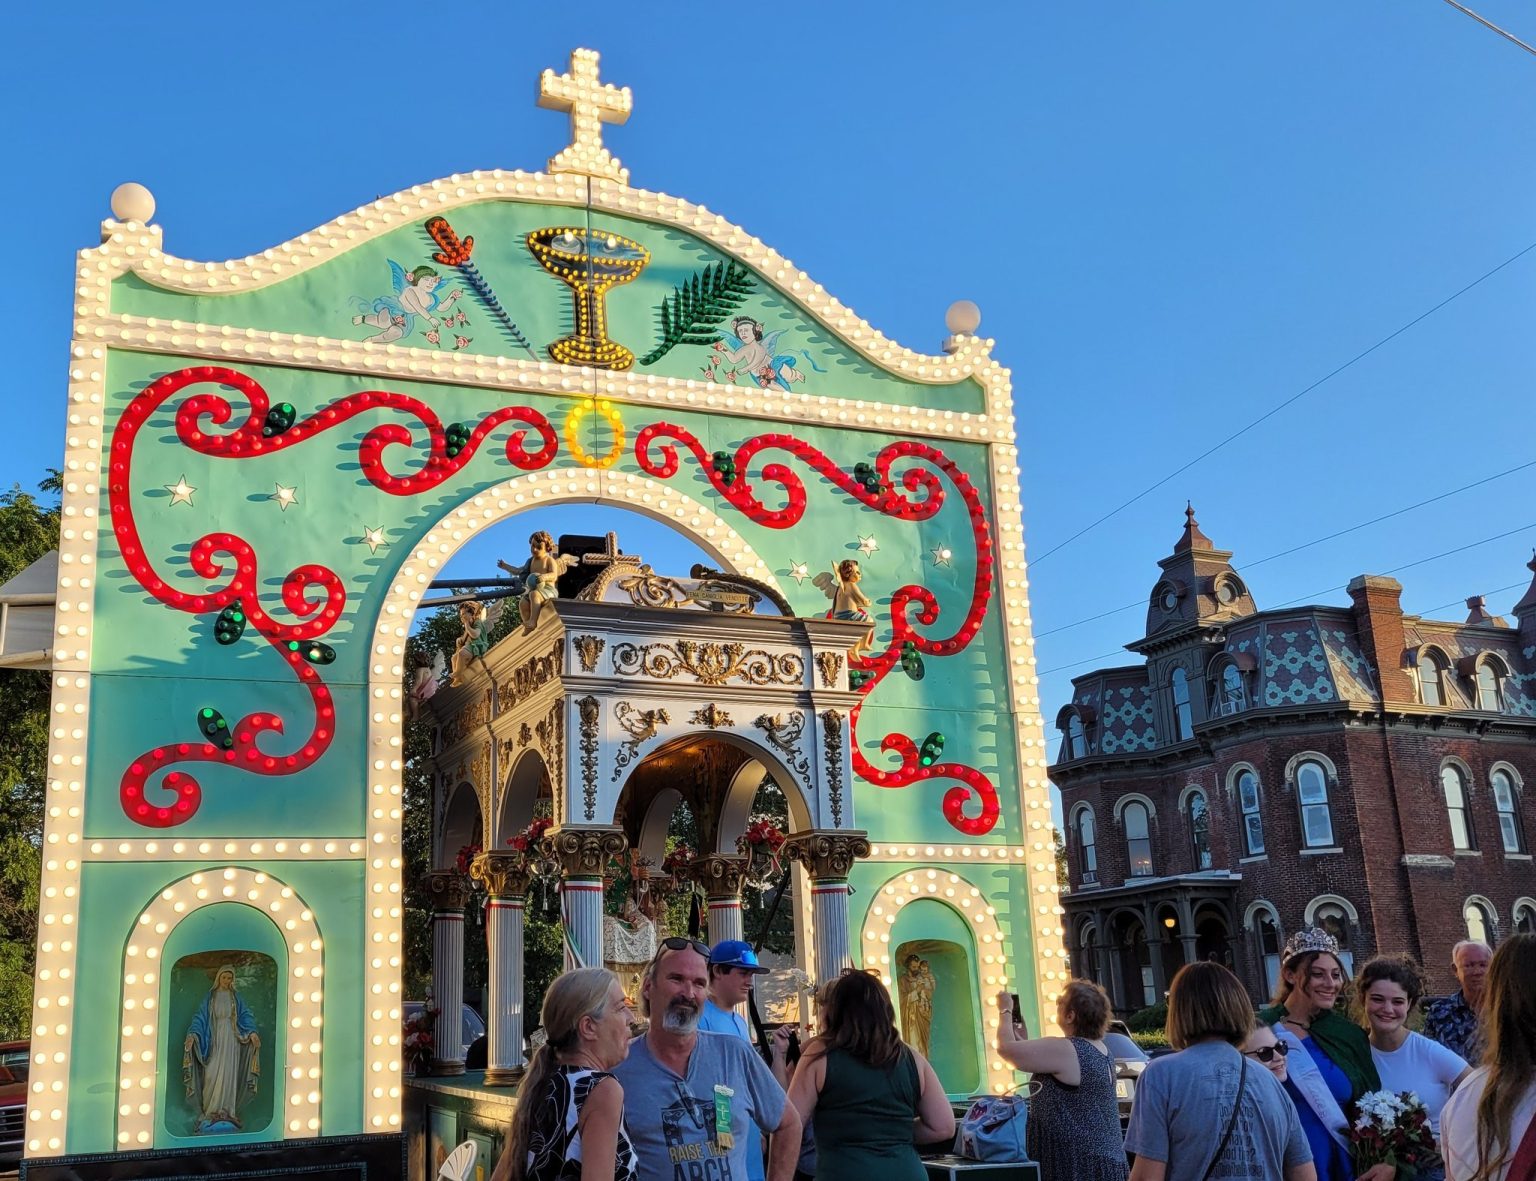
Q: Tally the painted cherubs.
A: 2